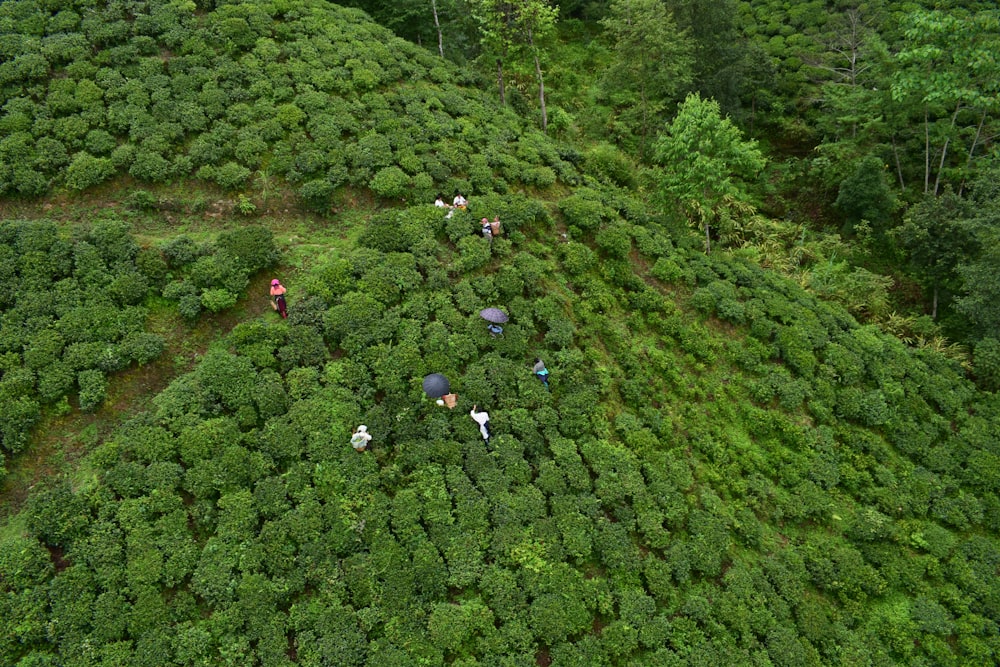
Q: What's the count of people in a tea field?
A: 10